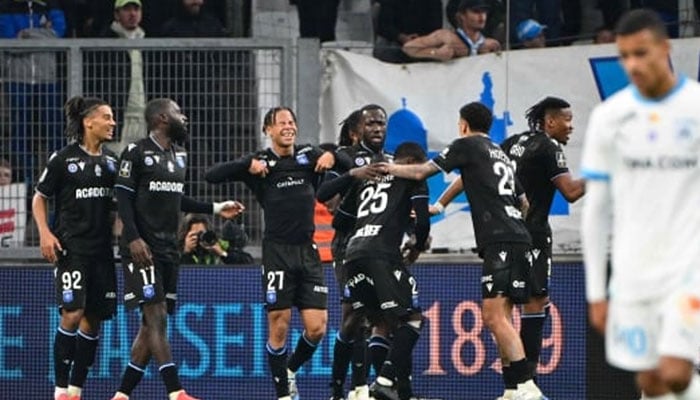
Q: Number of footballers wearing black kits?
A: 8